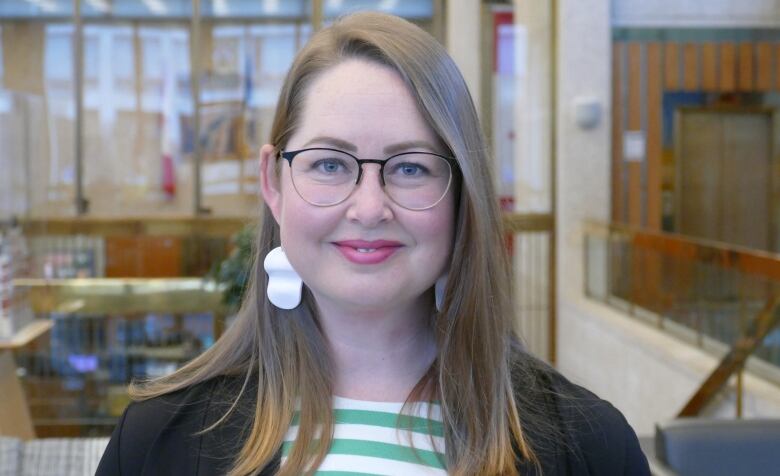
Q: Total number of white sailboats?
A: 0